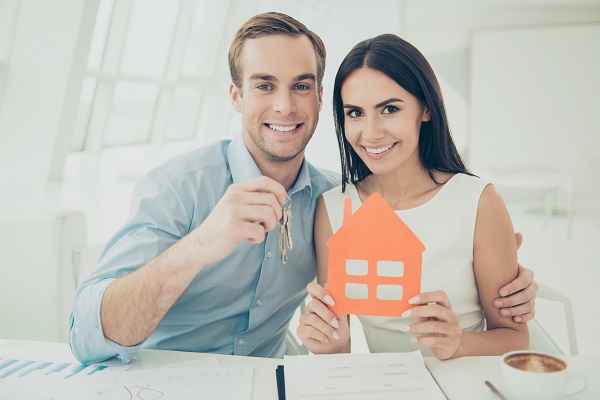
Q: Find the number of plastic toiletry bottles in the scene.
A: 0